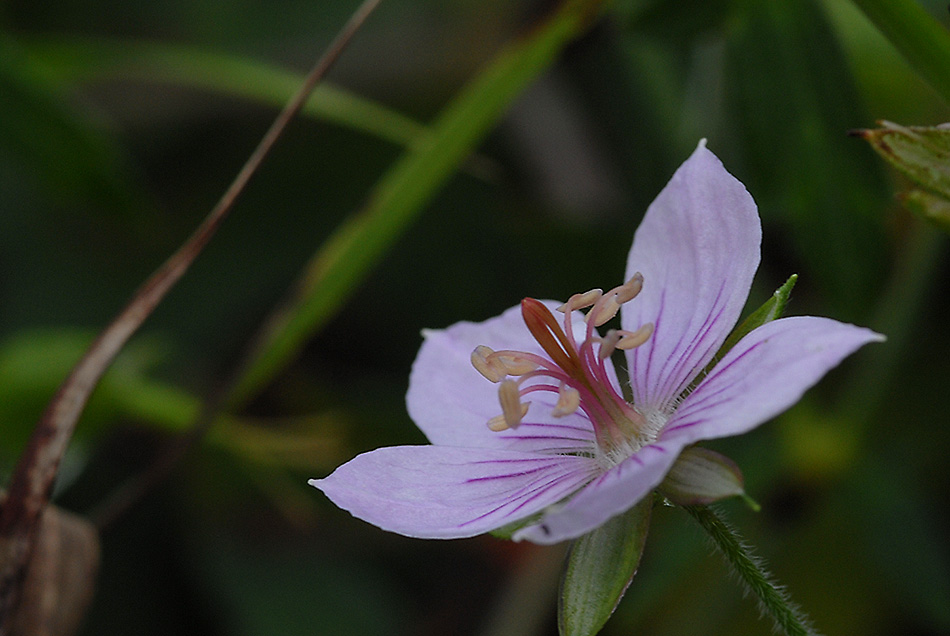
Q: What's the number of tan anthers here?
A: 10